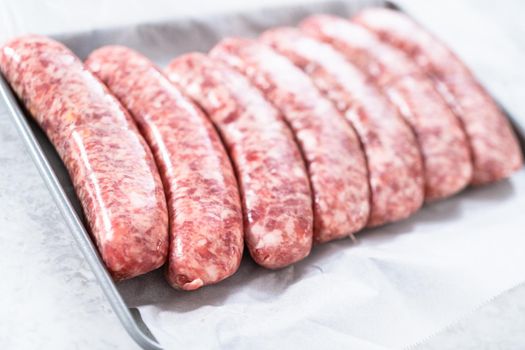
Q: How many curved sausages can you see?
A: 7